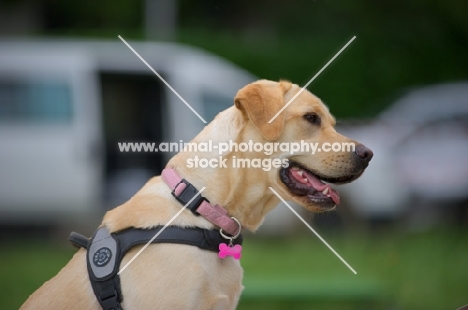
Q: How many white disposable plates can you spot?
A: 0